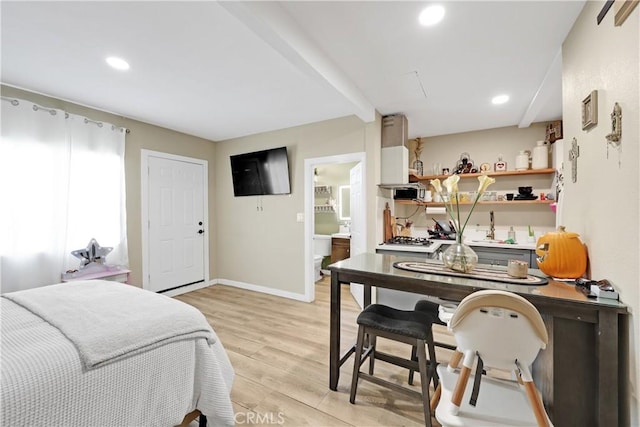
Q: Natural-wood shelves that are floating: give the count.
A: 2